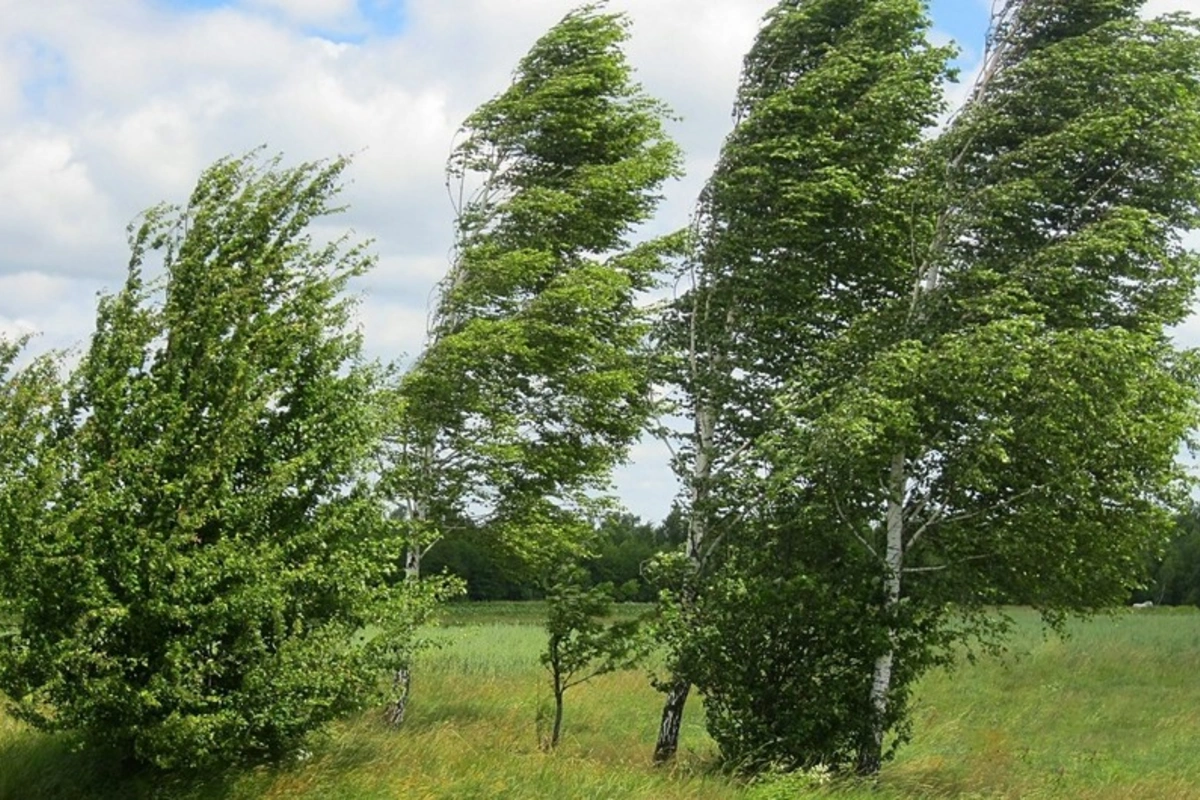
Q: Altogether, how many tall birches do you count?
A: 3